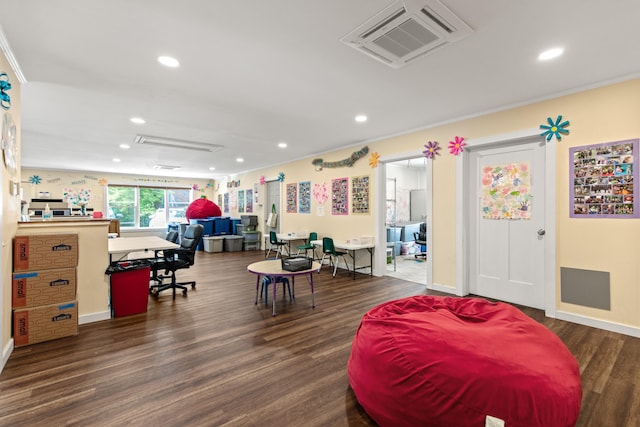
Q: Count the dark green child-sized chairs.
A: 3